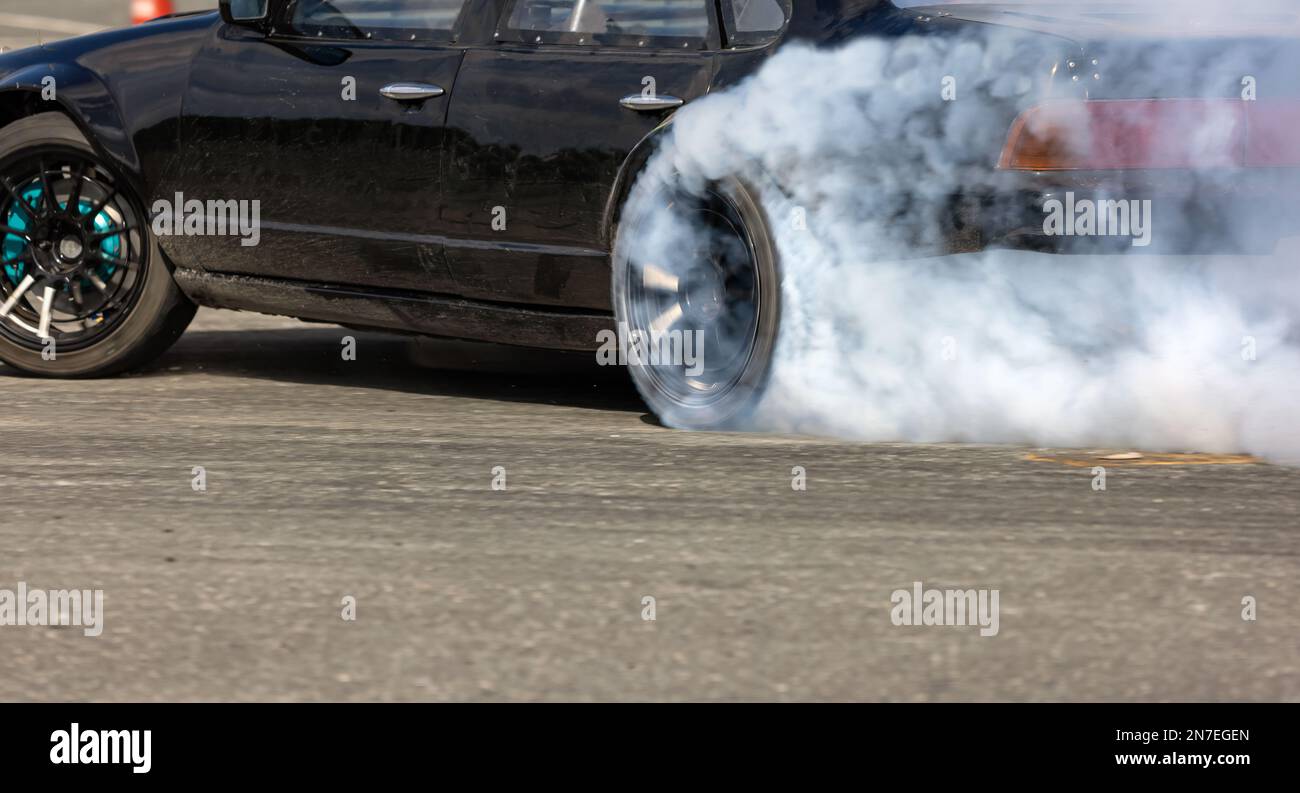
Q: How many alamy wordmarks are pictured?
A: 6